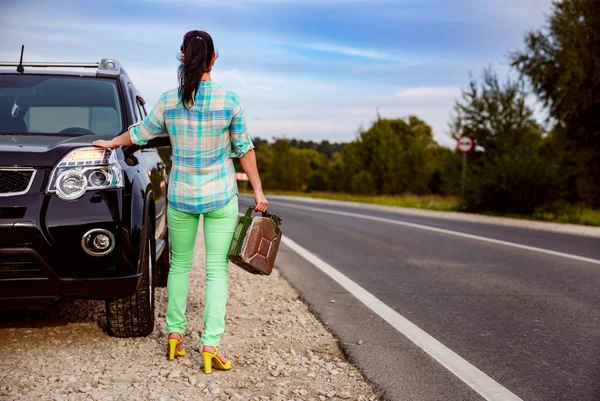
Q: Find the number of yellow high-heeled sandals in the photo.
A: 2